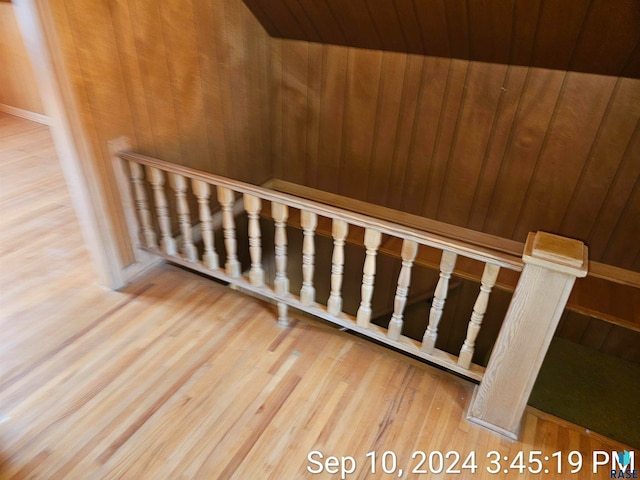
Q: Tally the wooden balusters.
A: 13